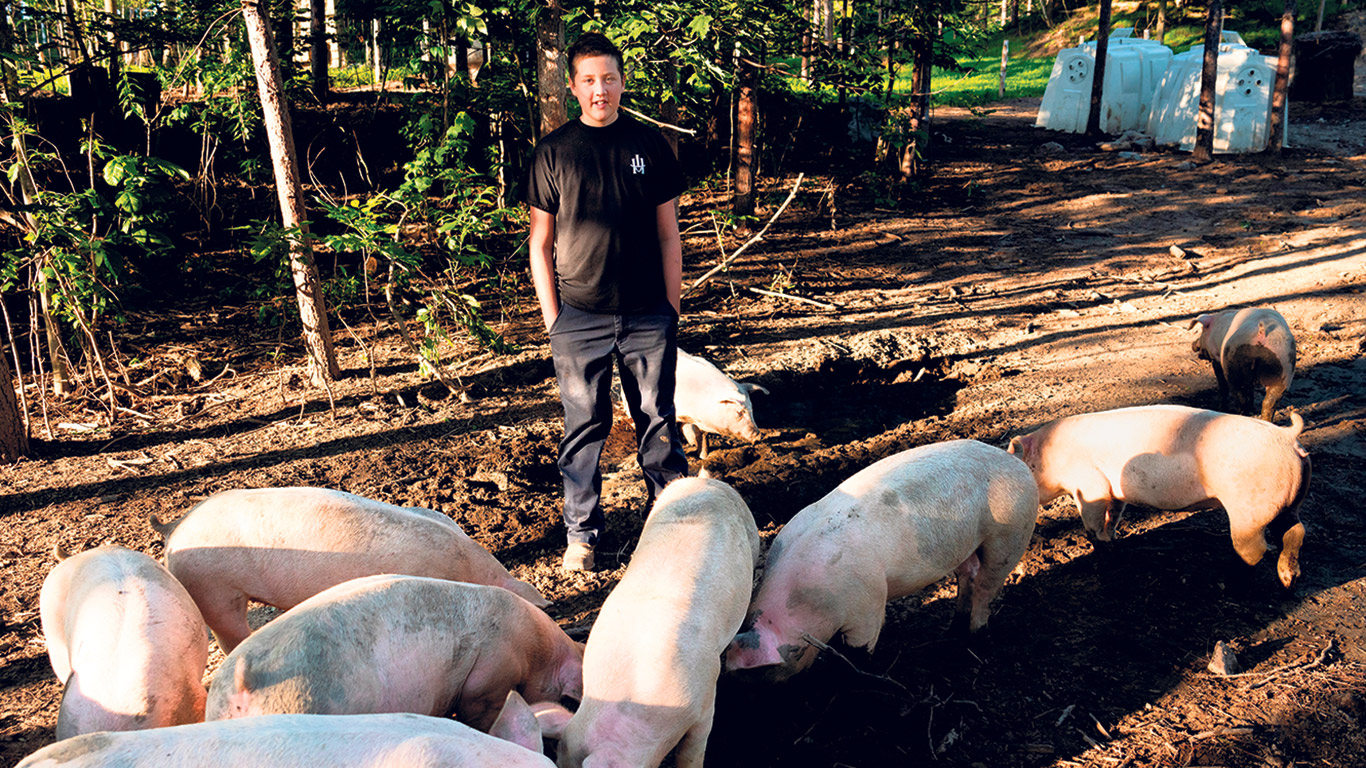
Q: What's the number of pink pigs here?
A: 9